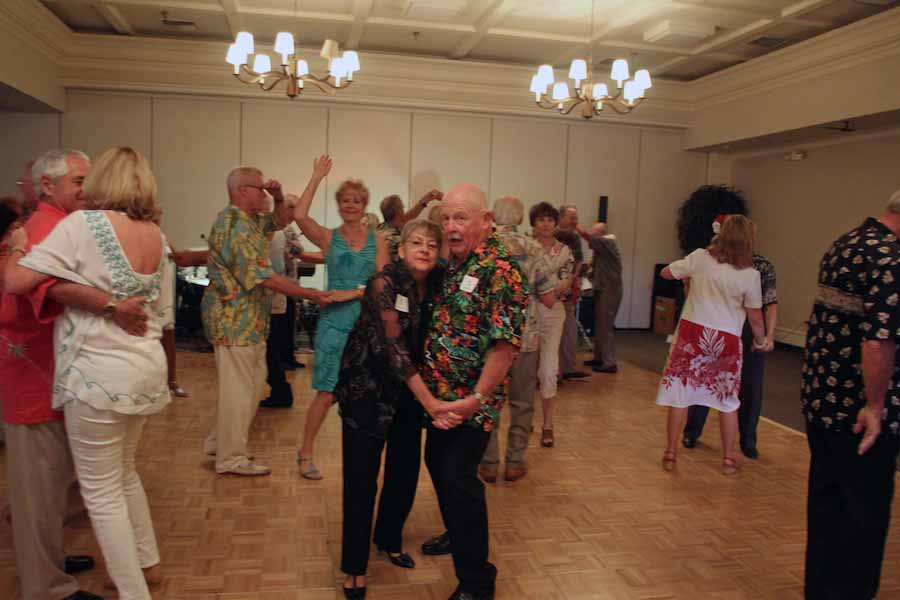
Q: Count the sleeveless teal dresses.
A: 1